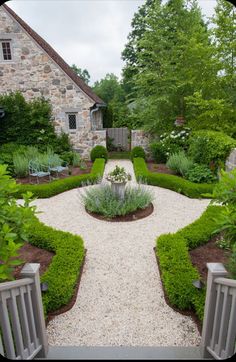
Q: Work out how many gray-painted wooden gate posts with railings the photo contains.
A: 2